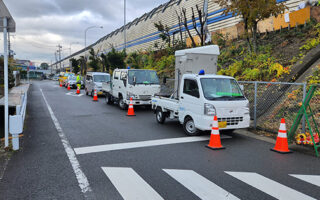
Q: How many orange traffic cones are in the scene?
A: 7